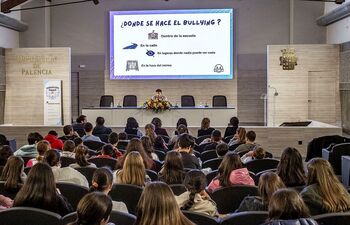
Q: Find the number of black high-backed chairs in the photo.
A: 4